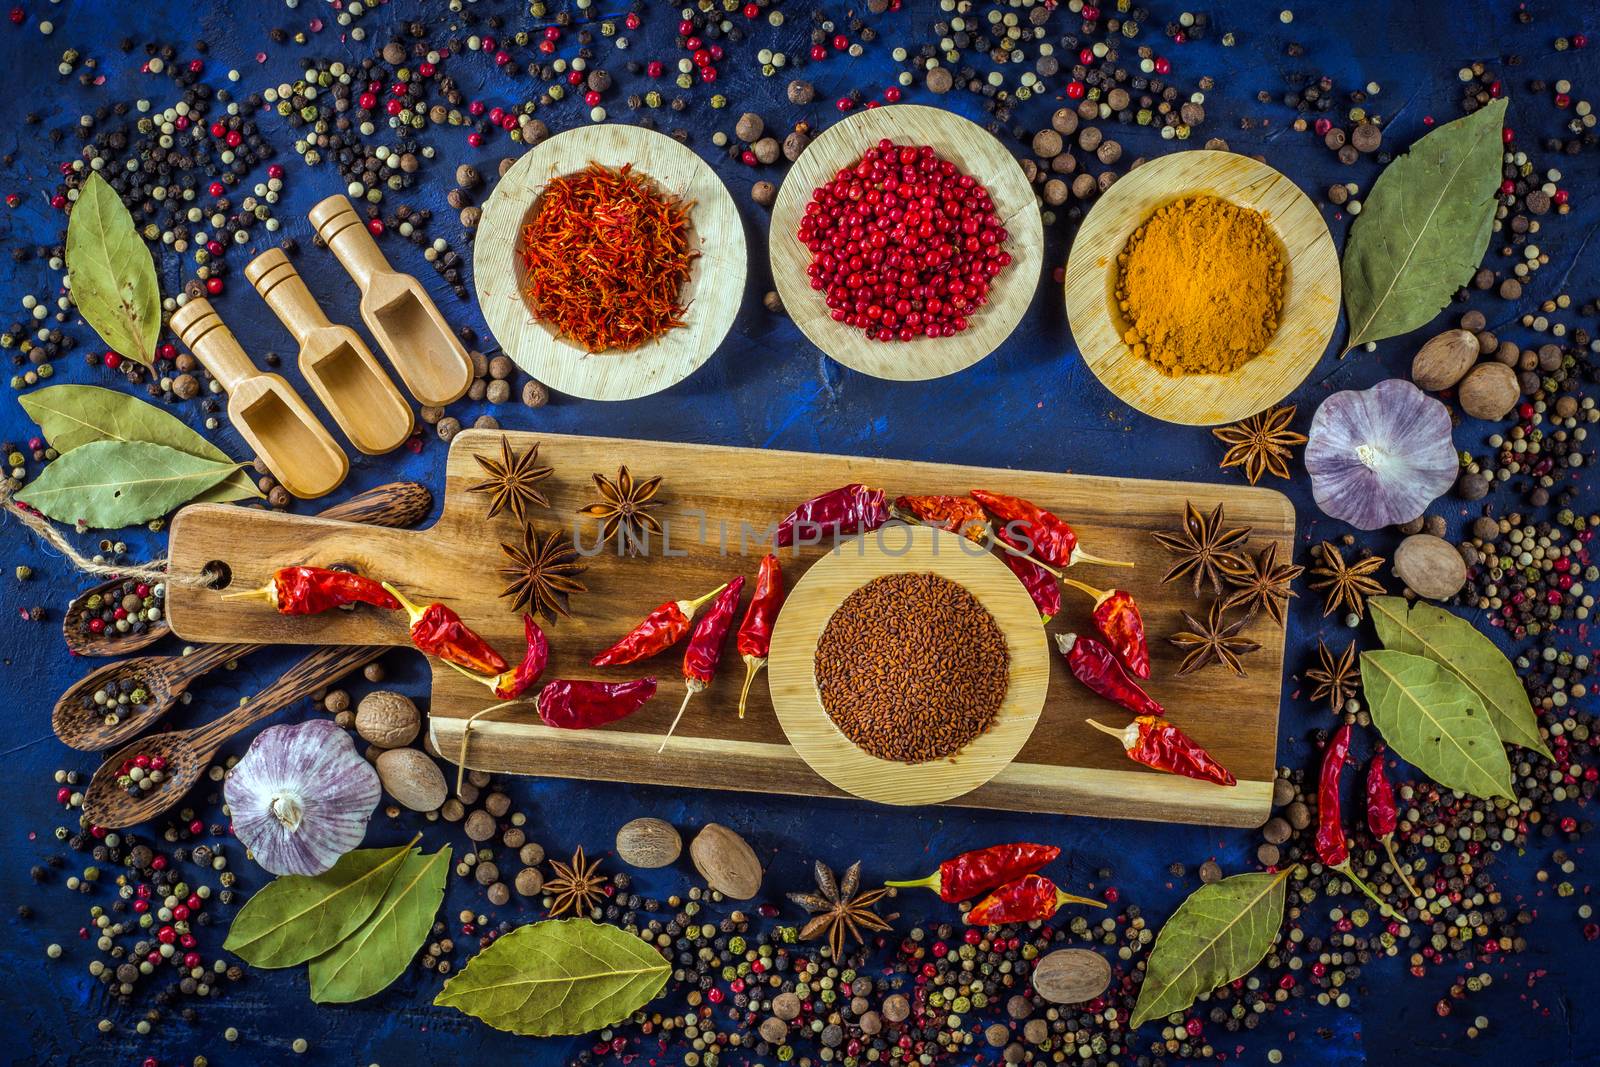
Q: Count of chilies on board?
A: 14